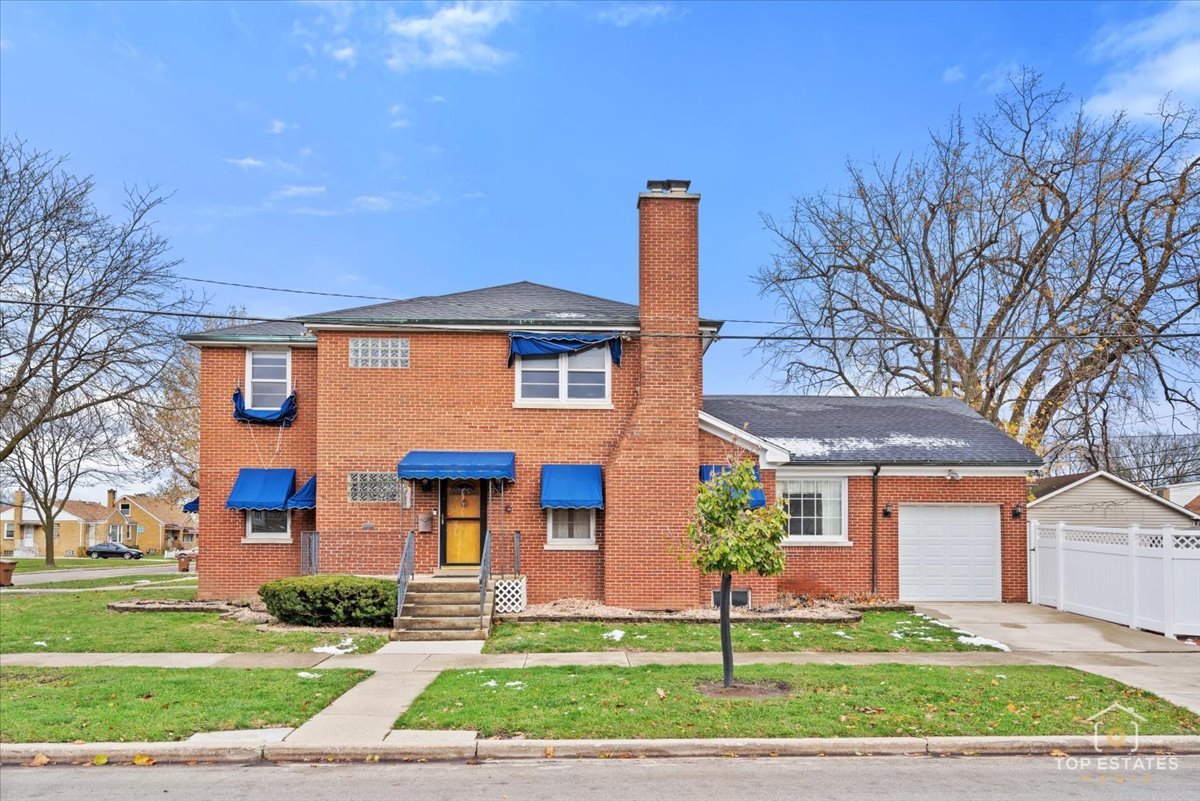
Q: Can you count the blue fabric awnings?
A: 8